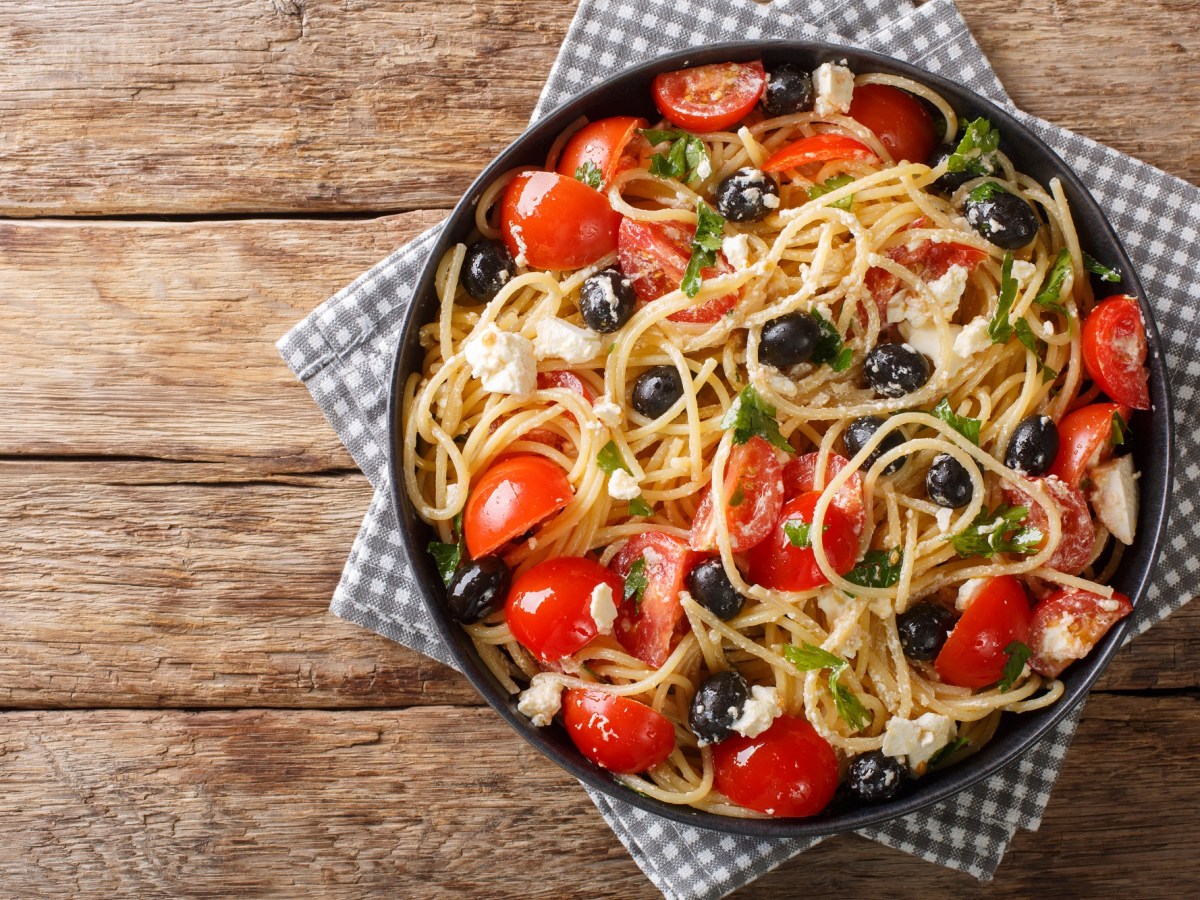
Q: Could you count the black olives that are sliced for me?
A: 0